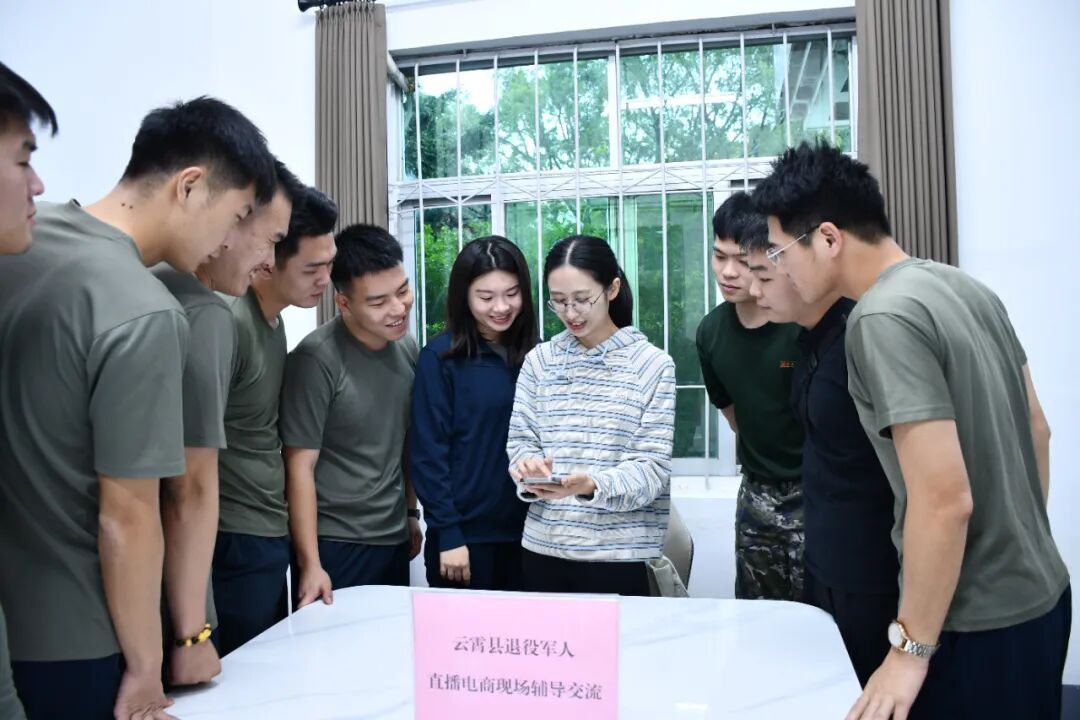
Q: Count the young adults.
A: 10